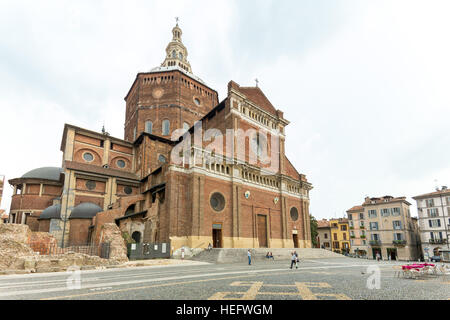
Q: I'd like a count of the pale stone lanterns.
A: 1